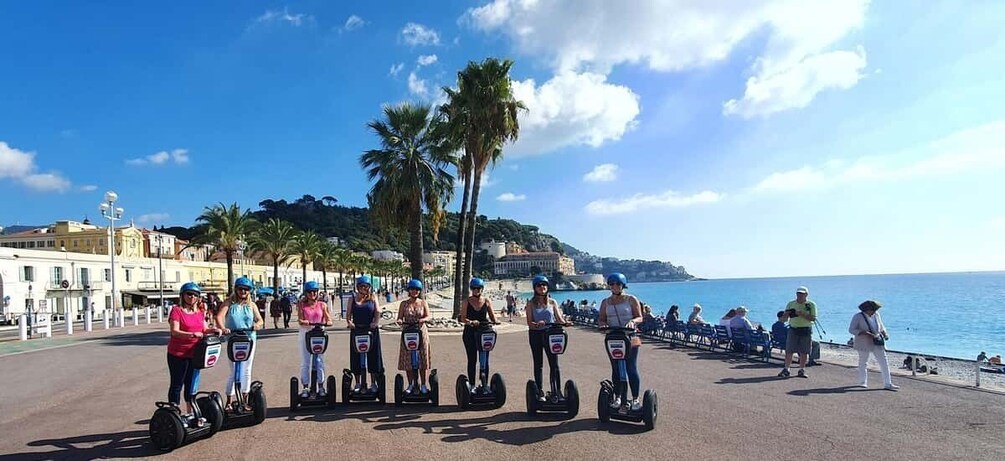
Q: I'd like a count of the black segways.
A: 8